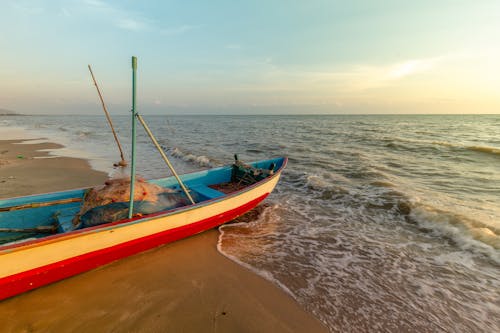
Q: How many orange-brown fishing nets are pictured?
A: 1